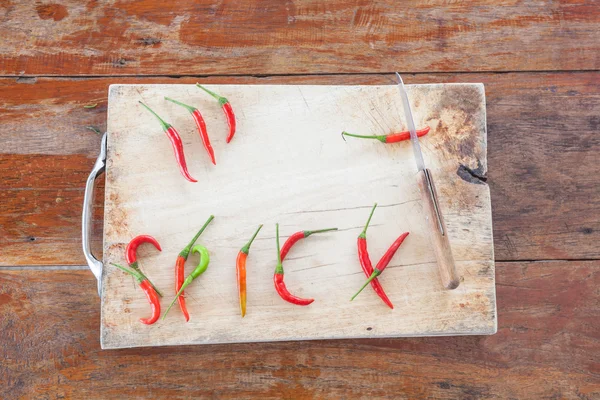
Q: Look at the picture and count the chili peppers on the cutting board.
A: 13